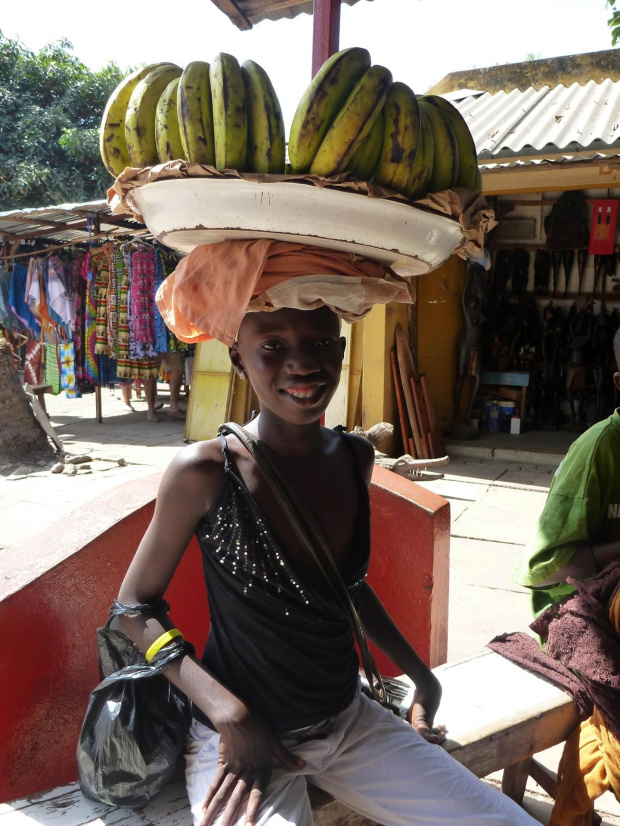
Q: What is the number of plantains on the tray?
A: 13